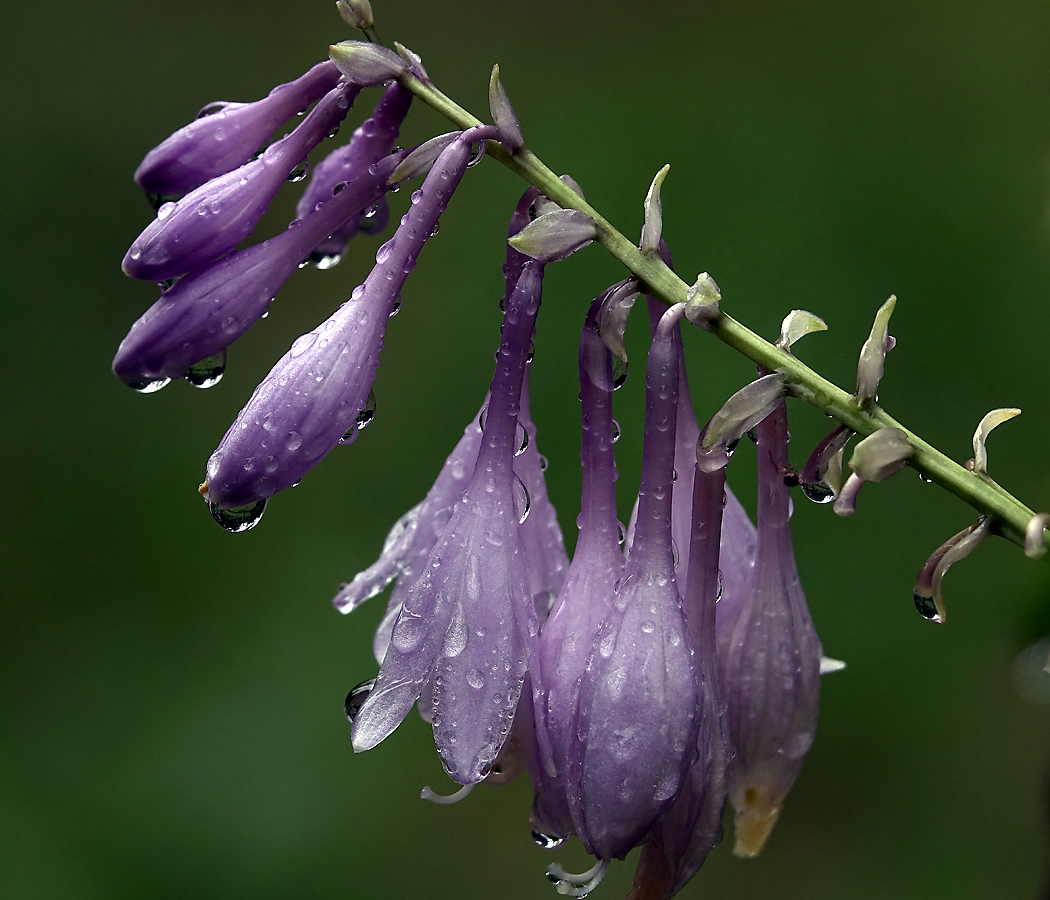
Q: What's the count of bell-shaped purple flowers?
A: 12